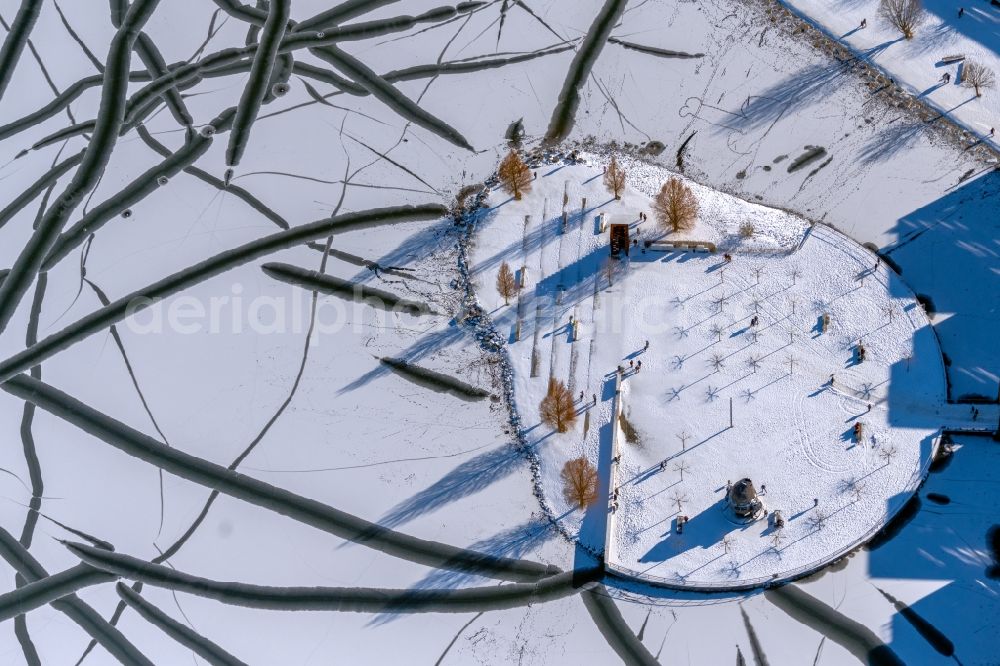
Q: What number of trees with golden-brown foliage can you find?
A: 6